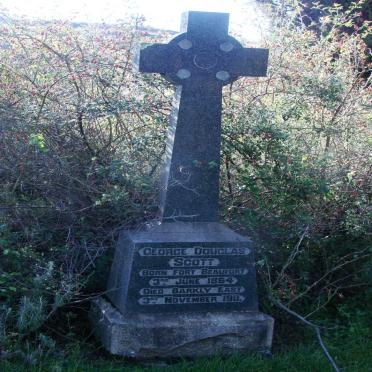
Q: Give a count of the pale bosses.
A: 4